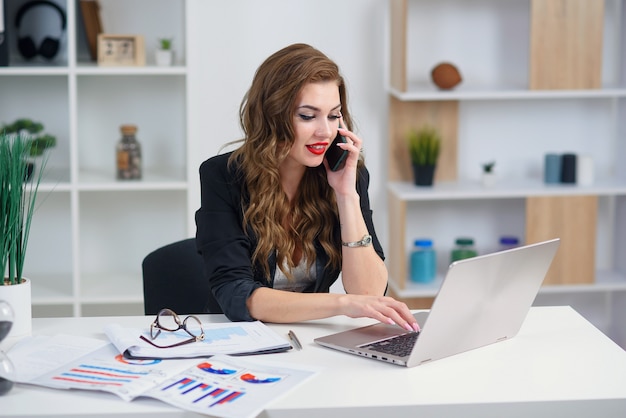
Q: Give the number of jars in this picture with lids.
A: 4